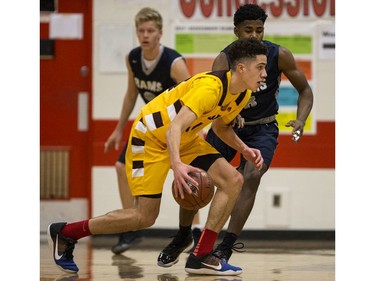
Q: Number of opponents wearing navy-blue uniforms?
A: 2